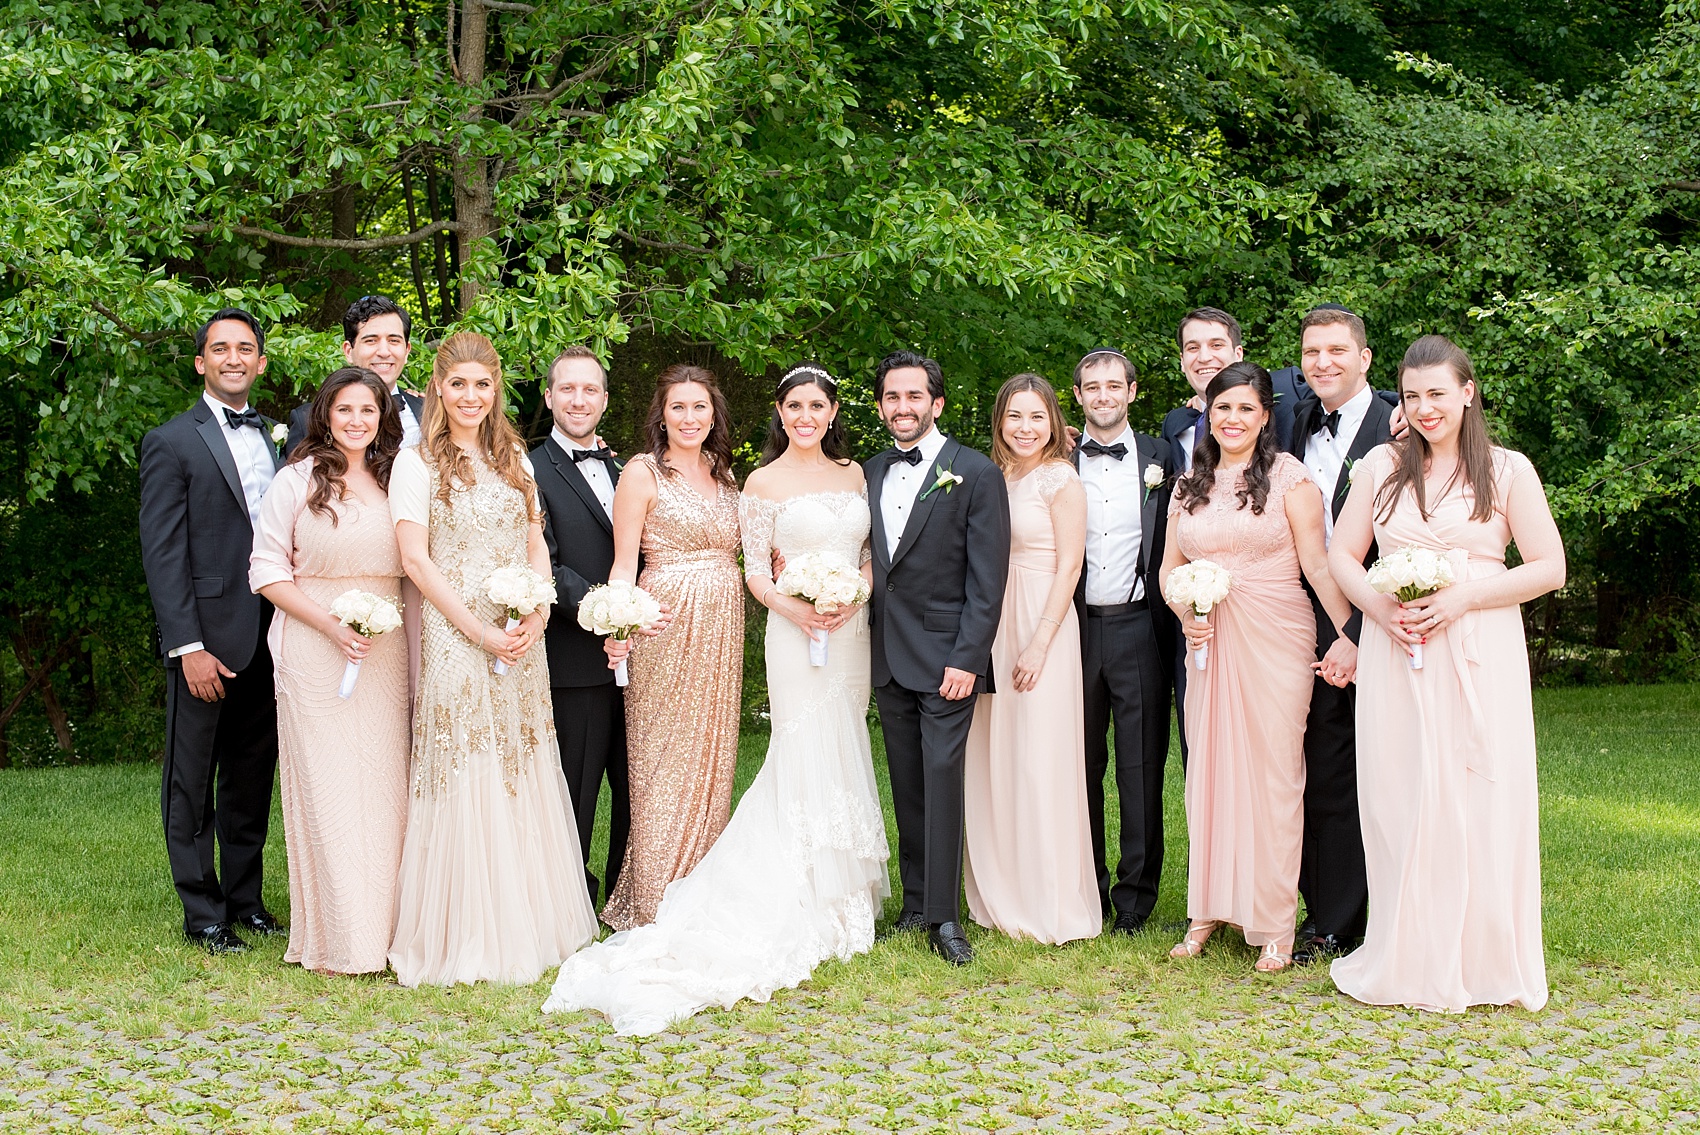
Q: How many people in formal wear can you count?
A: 14